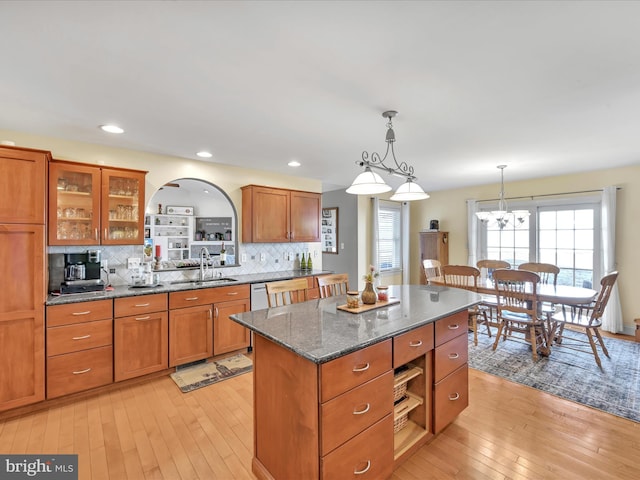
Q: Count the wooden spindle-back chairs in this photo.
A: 6